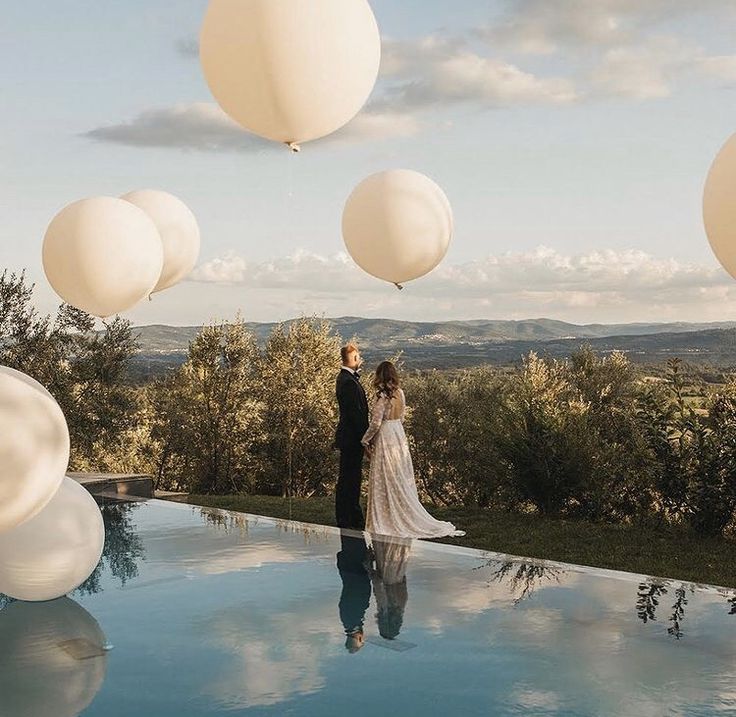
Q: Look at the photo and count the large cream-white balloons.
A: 7